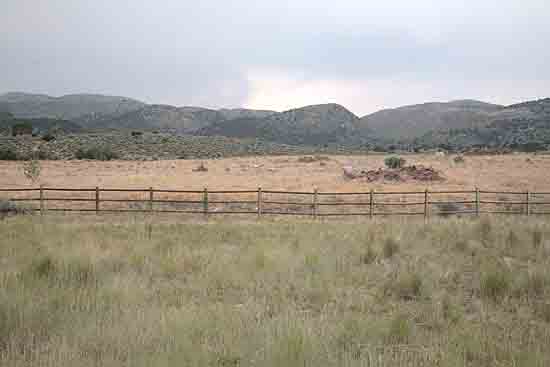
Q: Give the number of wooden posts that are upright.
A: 10